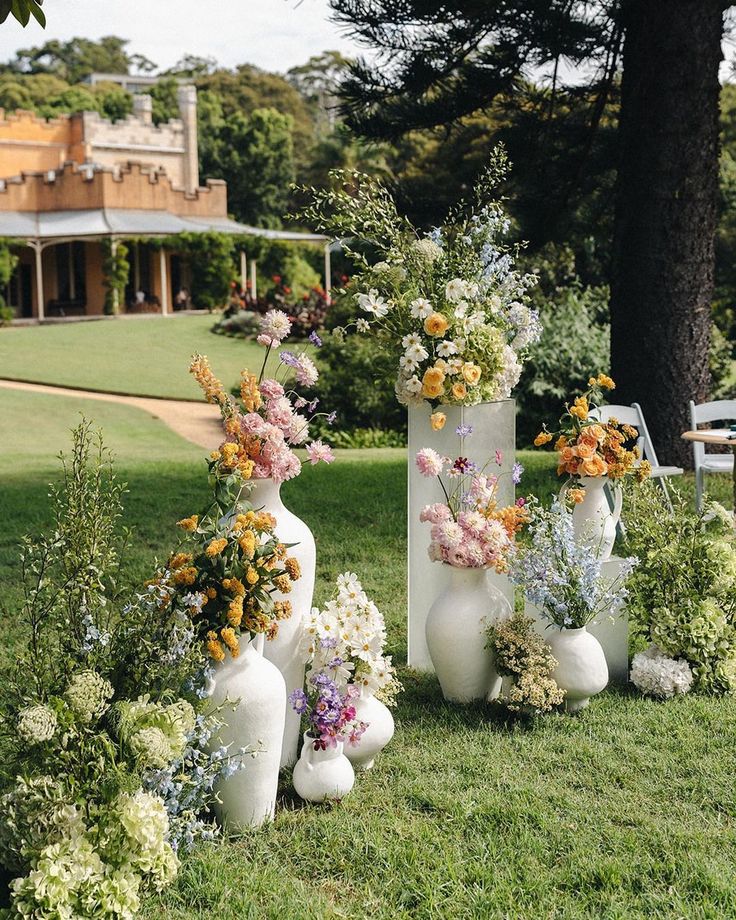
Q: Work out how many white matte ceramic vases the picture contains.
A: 7